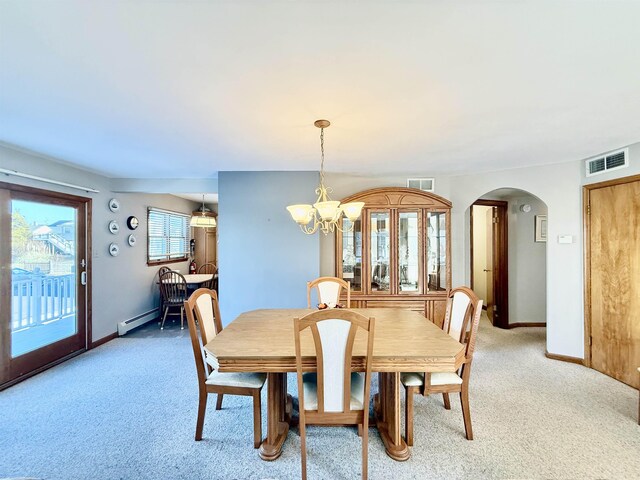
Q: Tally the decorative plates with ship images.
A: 4